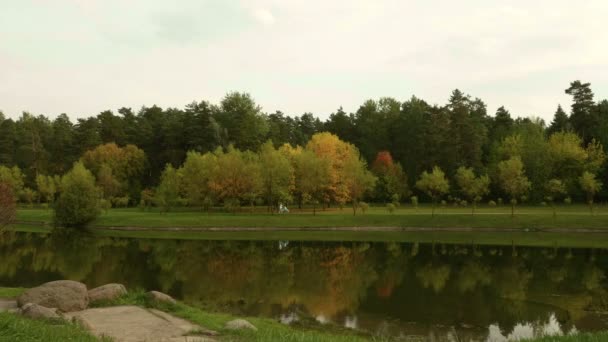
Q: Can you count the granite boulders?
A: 5